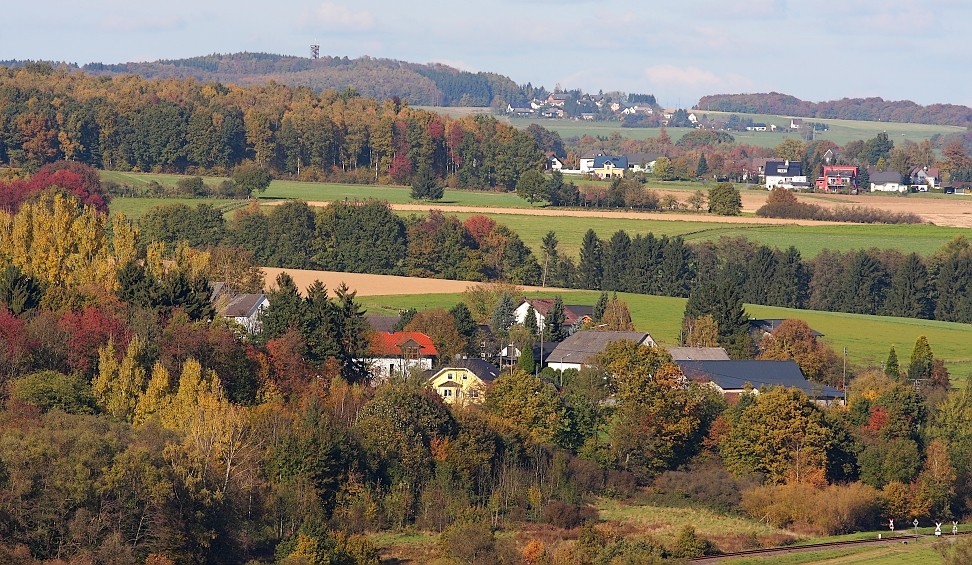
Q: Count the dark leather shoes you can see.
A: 0